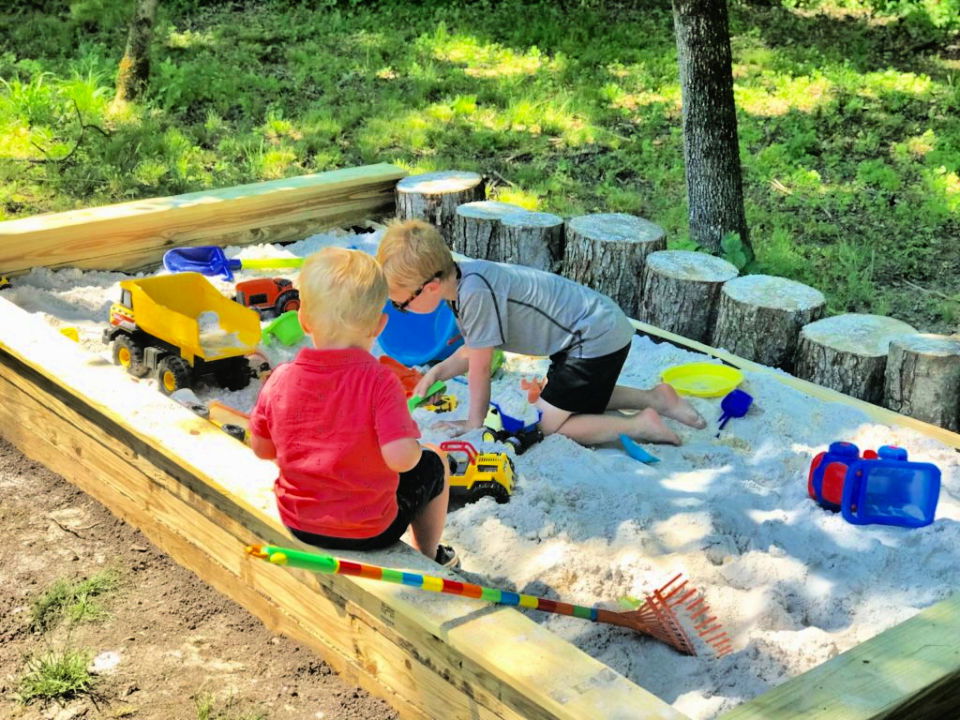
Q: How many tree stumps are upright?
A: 8